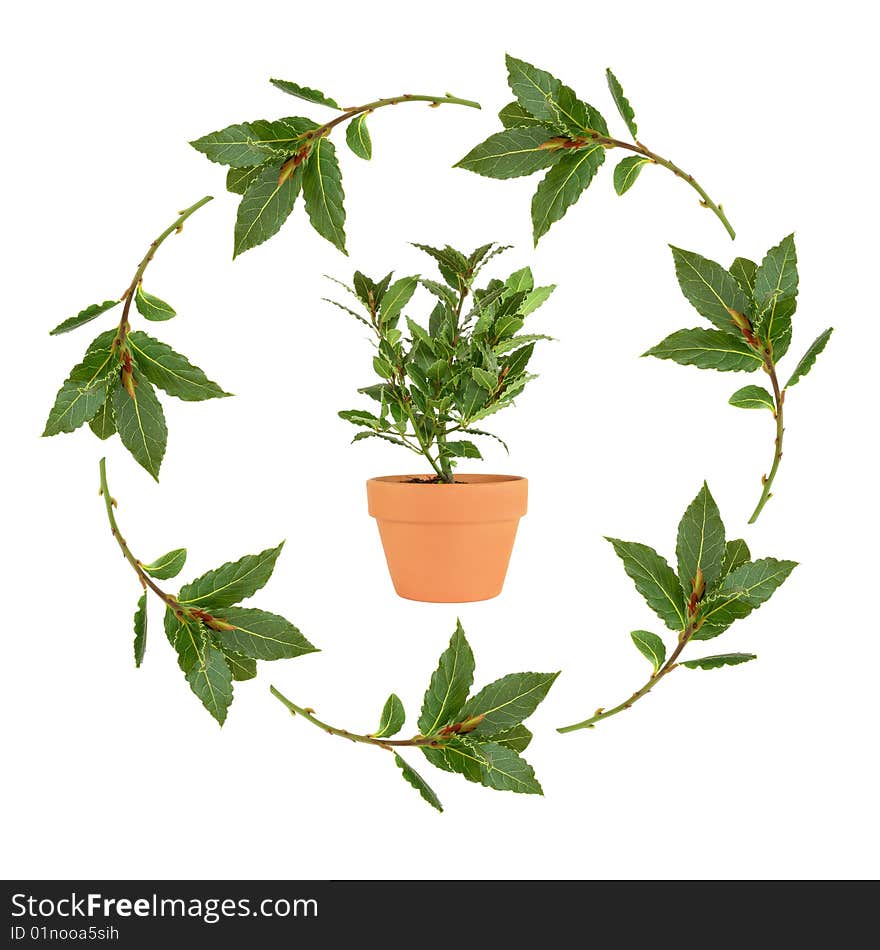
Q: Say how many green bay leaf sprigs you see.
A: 7